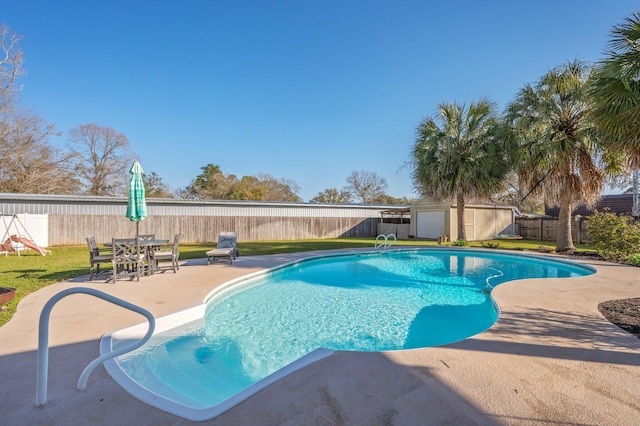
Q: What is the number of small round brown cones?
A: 0